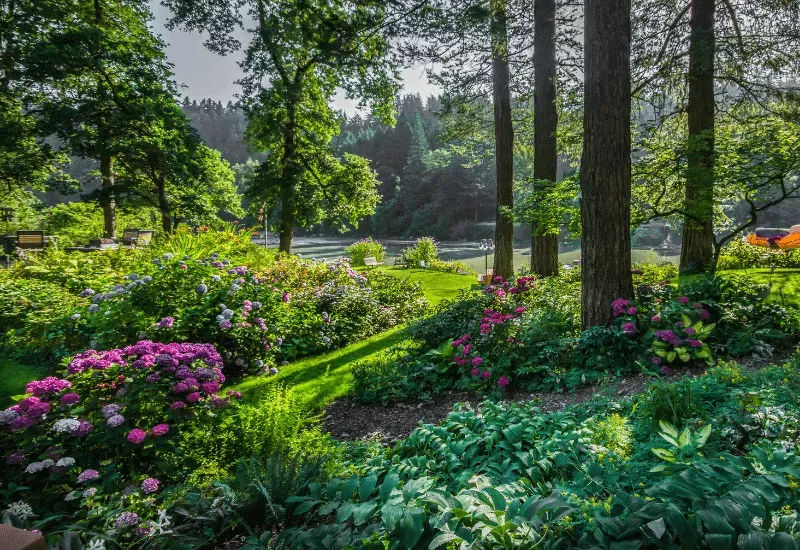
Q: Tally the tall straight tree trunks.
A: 4